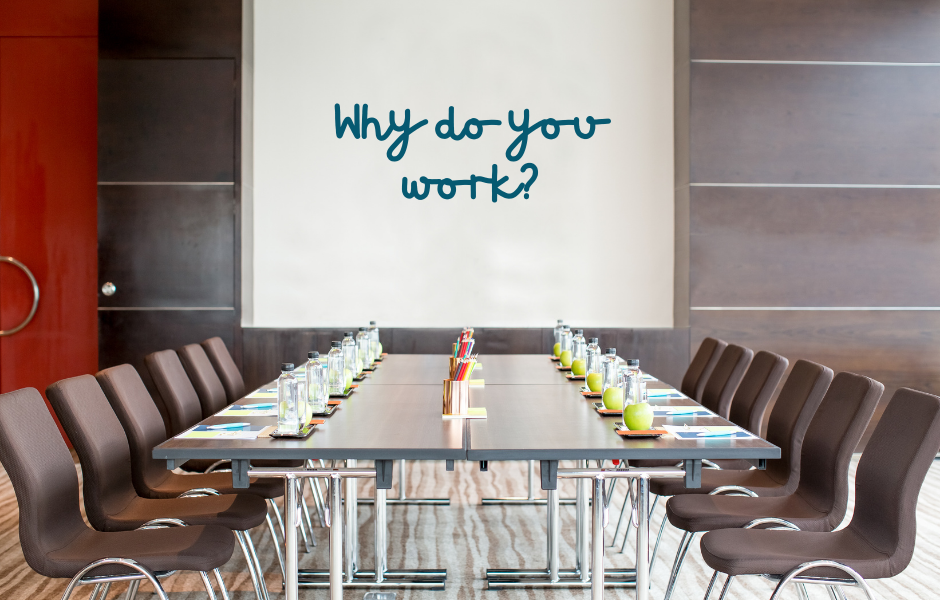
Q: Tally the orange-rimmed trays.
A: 12